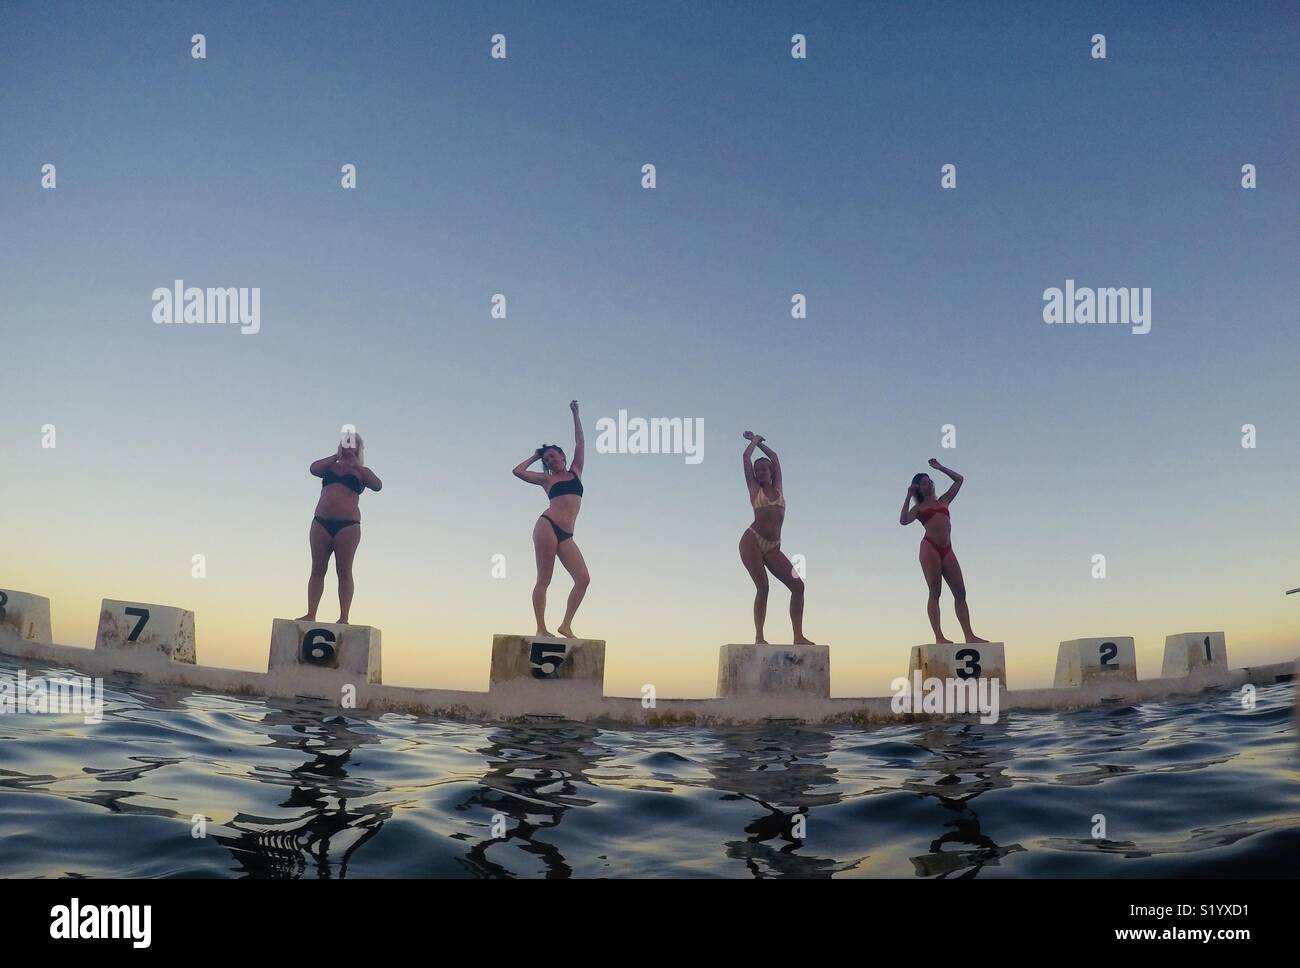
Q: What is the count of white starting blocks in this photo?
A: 8